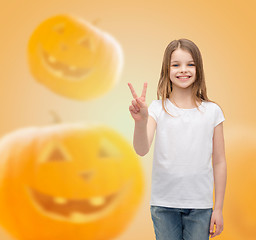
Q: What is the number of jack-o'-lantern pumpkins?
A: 2